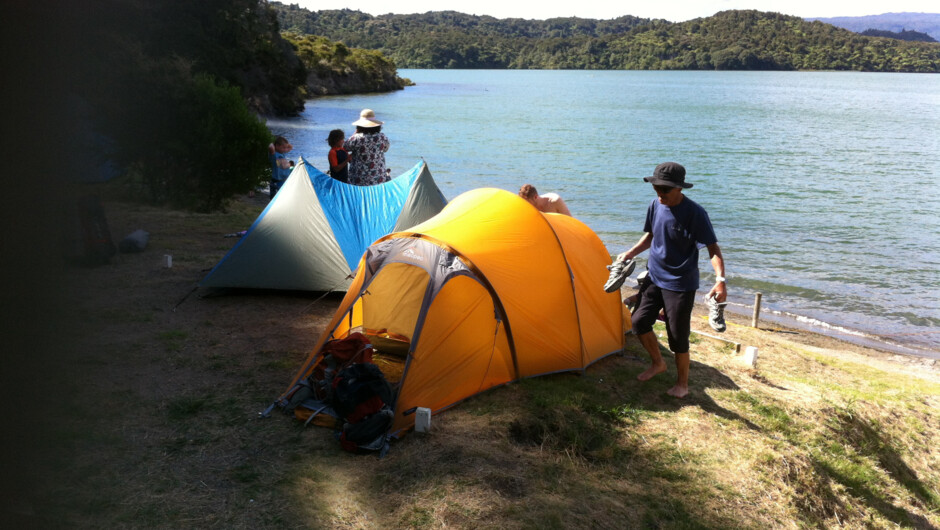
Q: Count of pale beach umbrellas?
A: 0